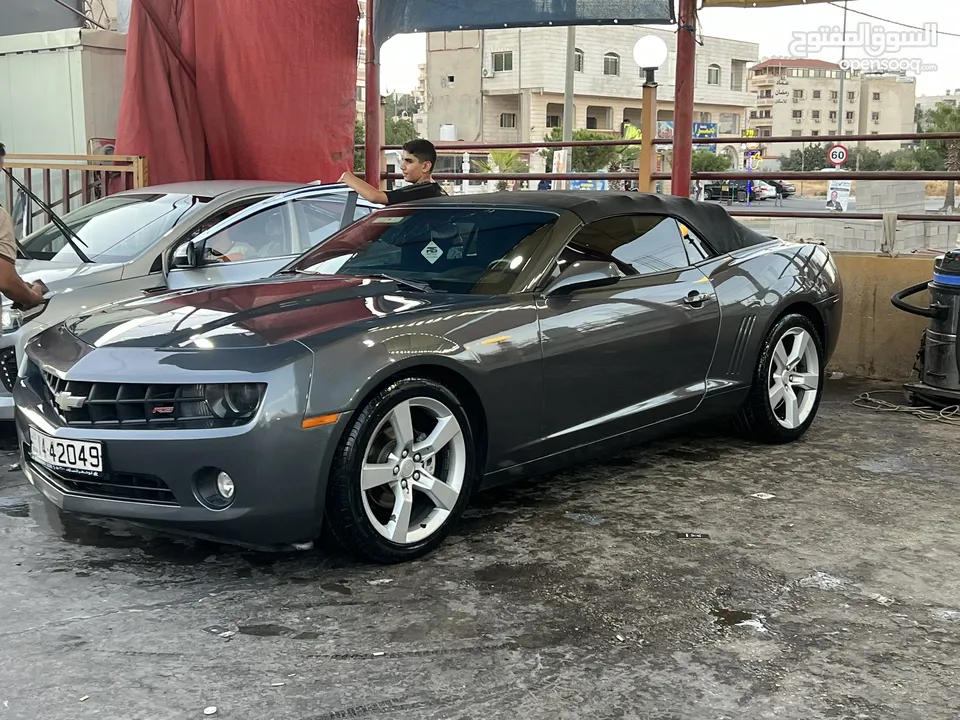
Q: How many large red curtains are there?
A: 1